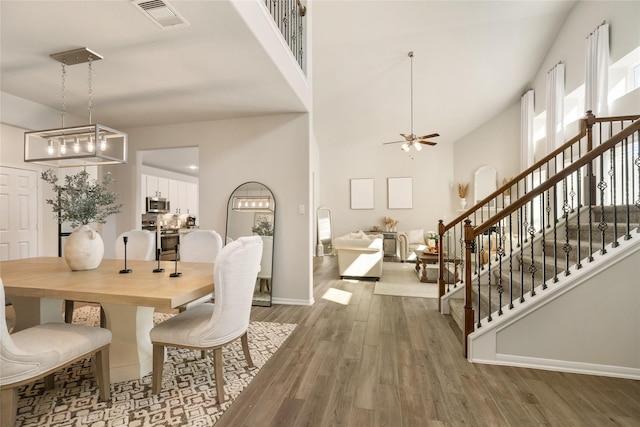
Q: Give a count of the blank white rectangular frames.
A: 2